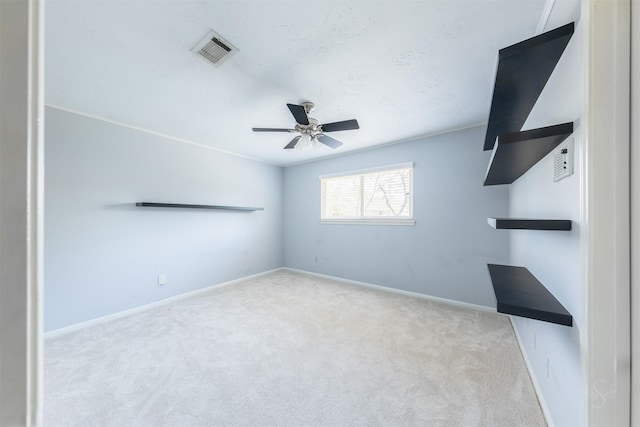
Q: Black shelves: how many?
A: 5